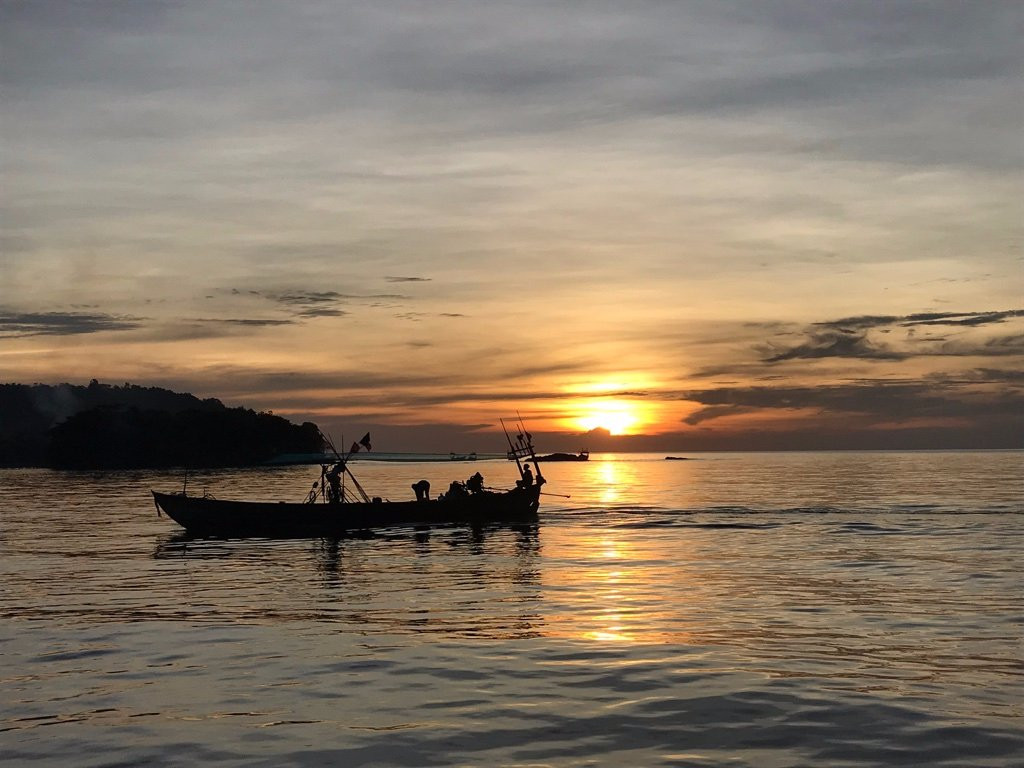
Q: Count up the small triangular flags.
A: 2